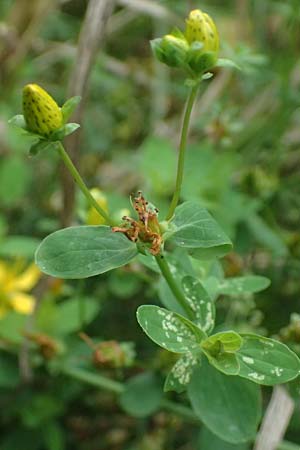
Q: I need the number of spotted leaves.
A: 4